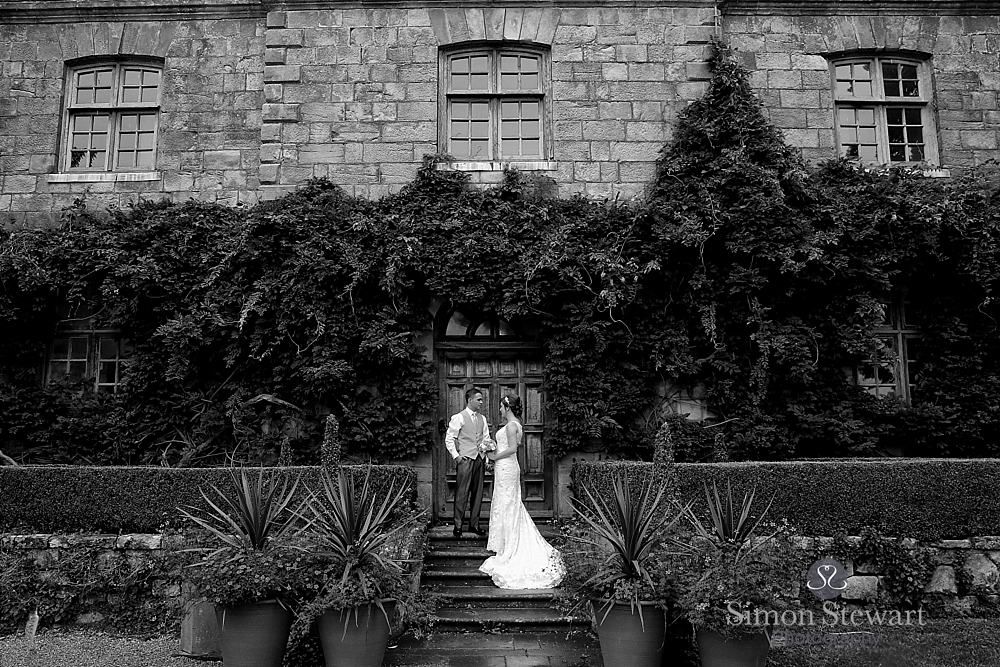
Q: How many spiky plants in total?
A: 4